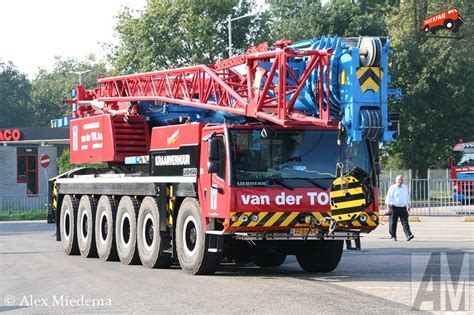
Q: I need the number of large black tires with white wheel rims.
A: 6